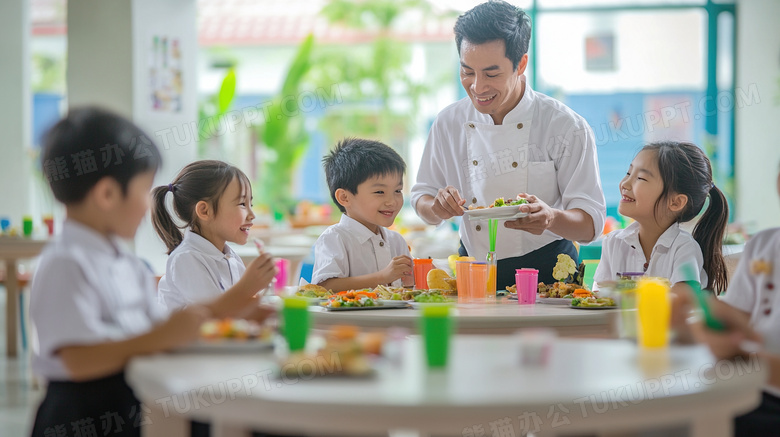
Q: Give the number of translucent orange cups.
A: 2